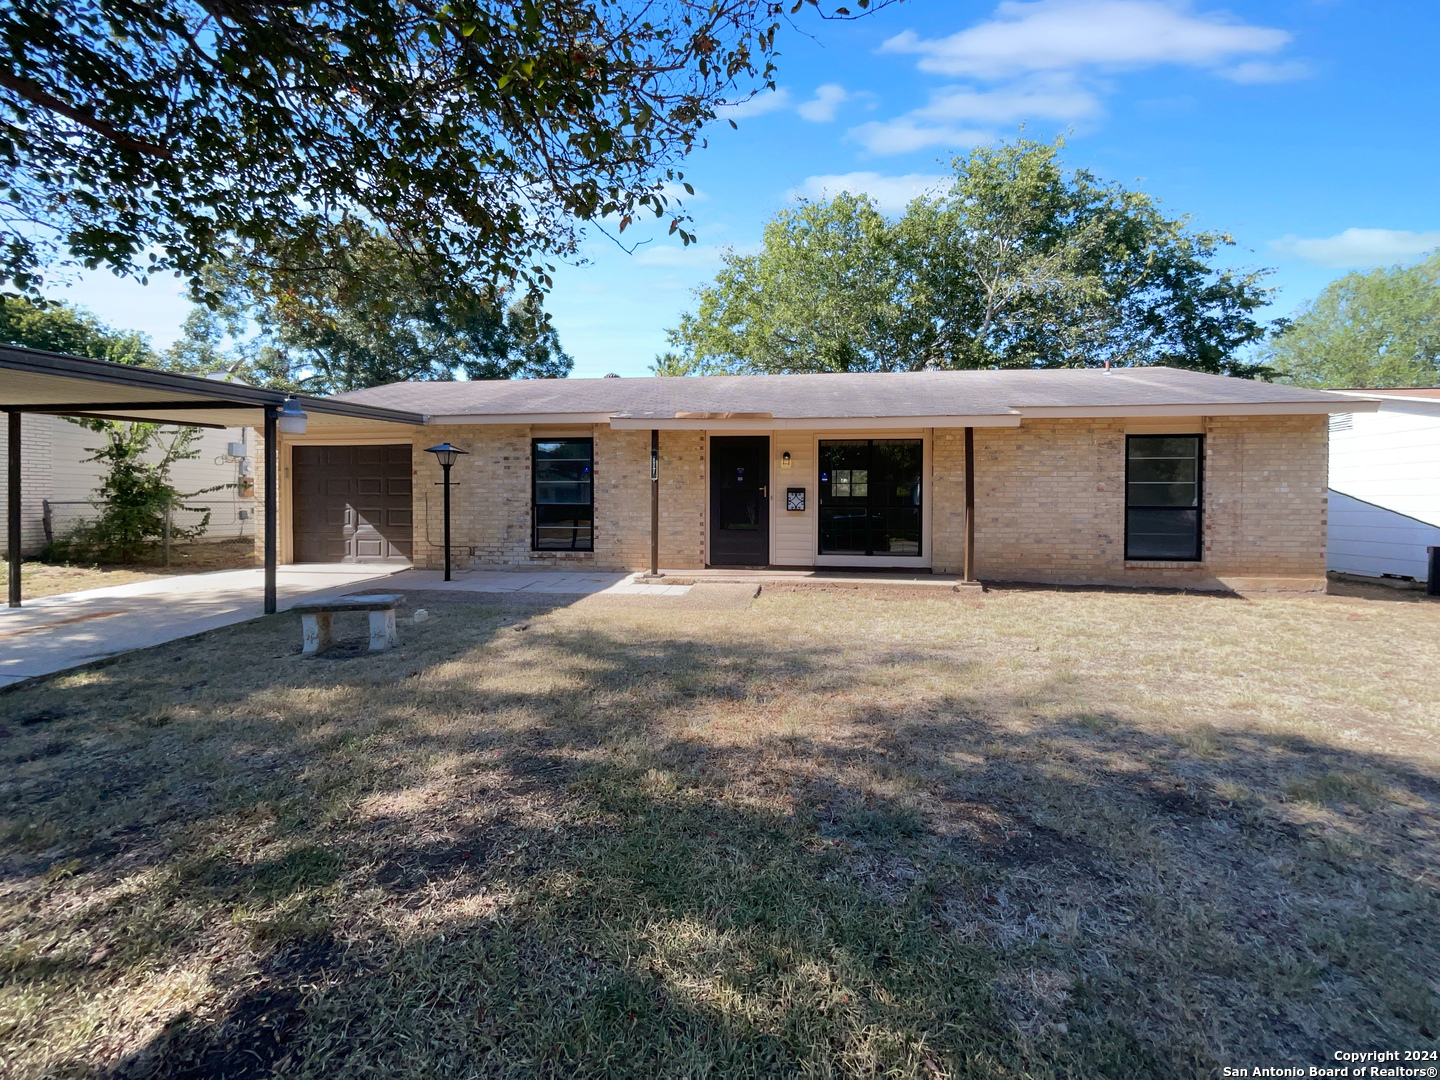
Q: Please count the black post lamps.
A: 1